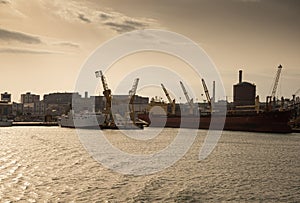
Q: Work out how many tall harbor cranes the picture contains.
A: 6